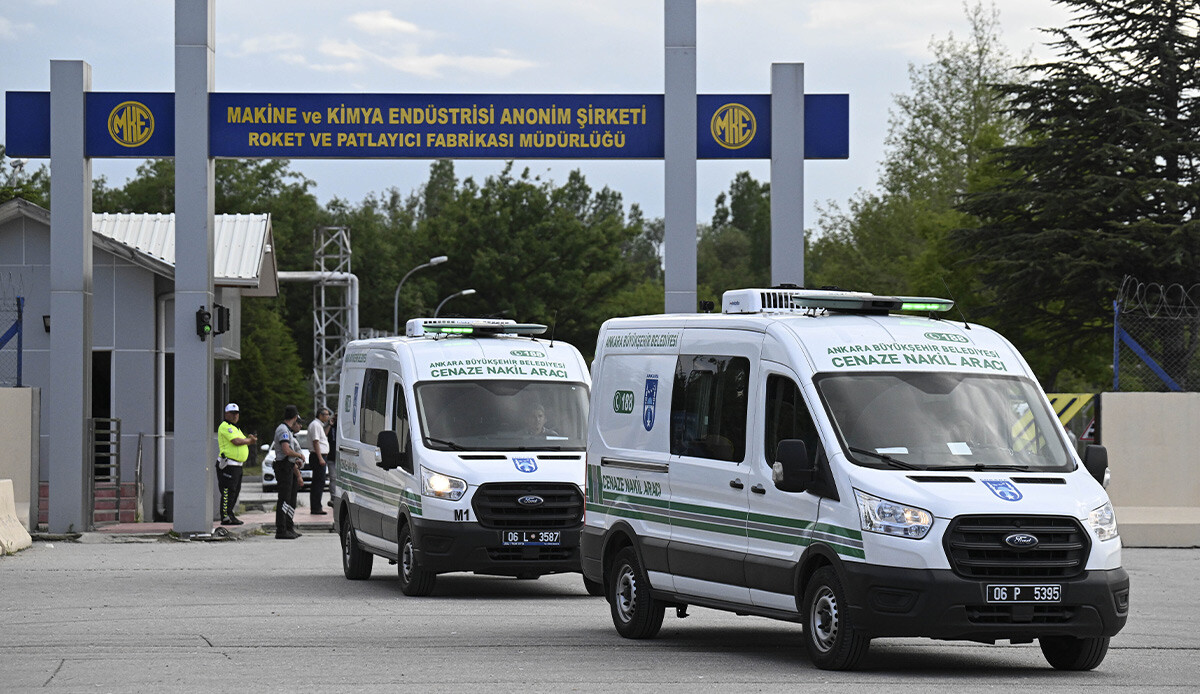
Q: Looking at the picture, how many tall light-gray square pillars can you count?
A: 4